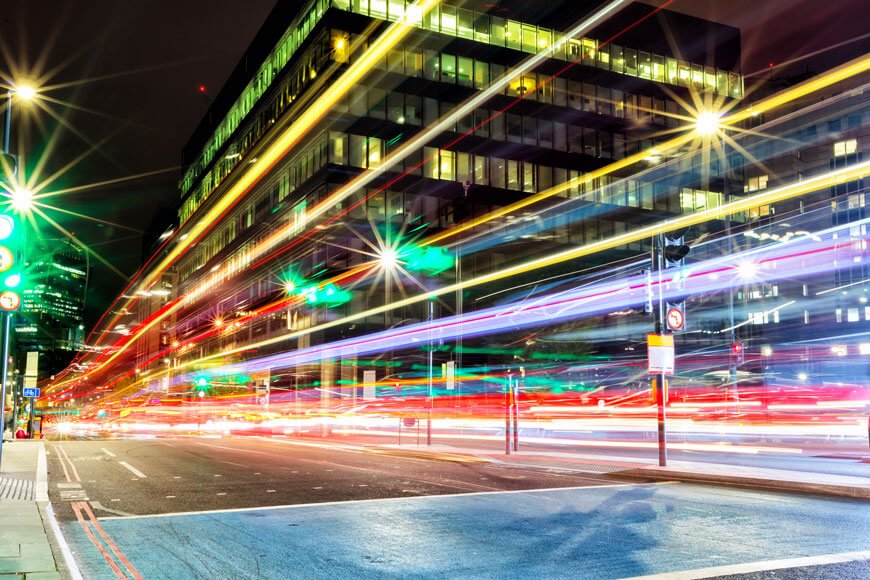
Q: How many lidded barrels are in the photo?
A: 0